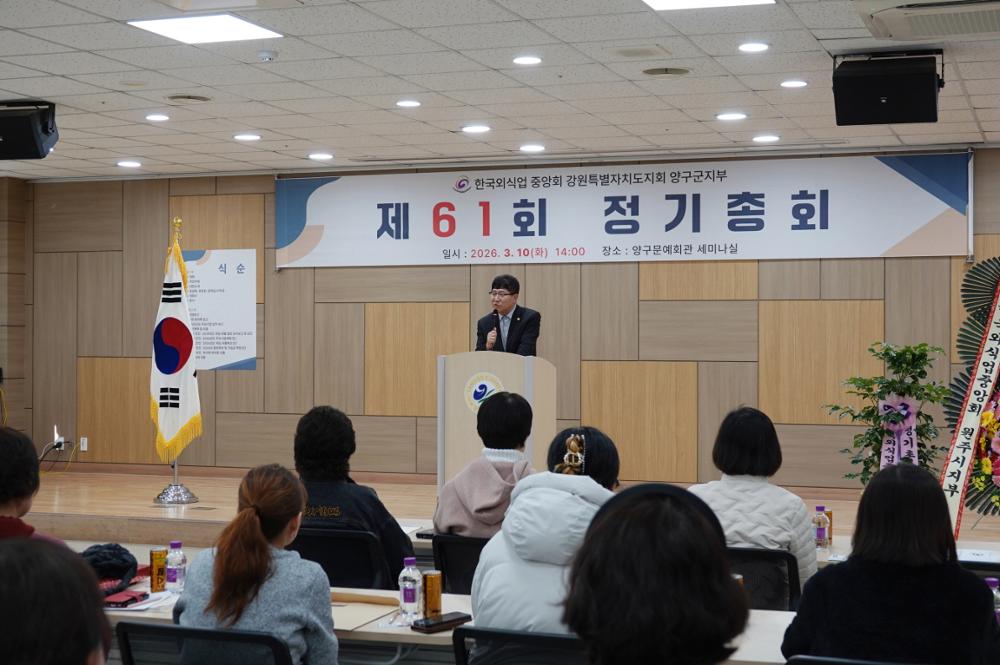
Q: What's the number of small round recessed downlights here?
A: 12